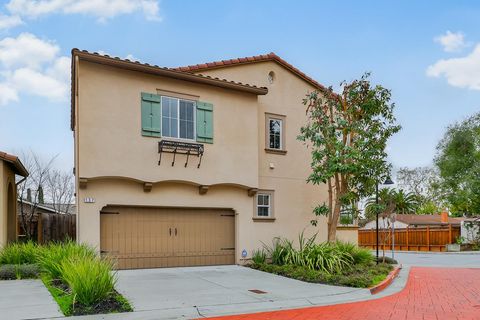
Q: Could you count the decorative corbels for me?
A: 4